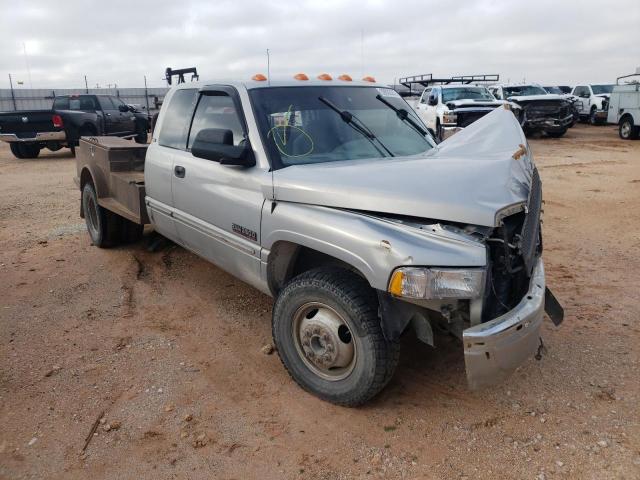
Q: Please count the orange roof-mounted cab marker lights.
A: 5